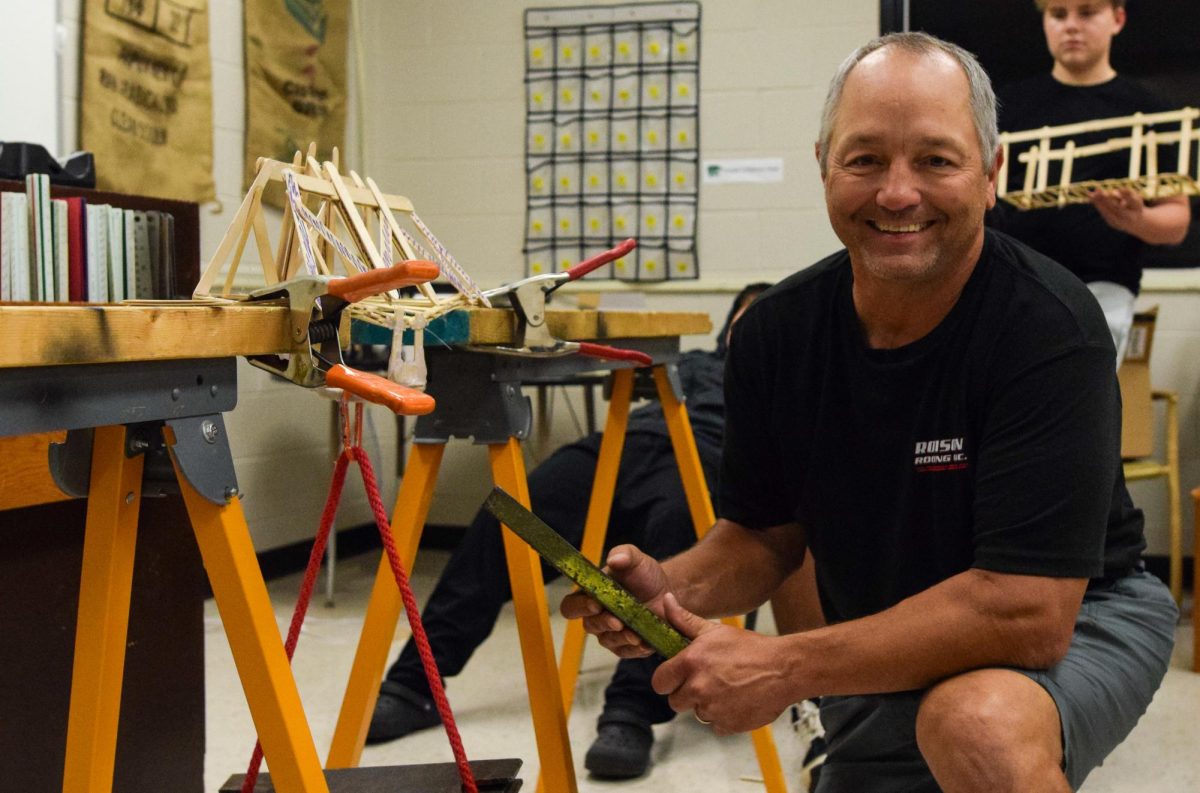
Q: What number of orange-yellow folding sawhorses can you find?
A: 2